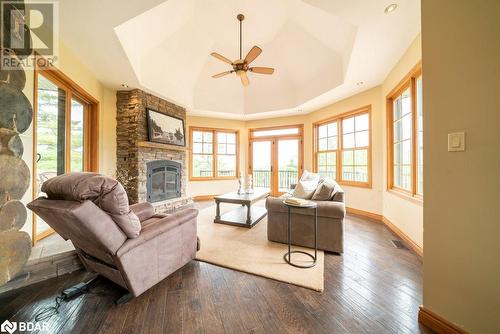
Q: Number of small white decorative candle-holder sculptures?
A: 2